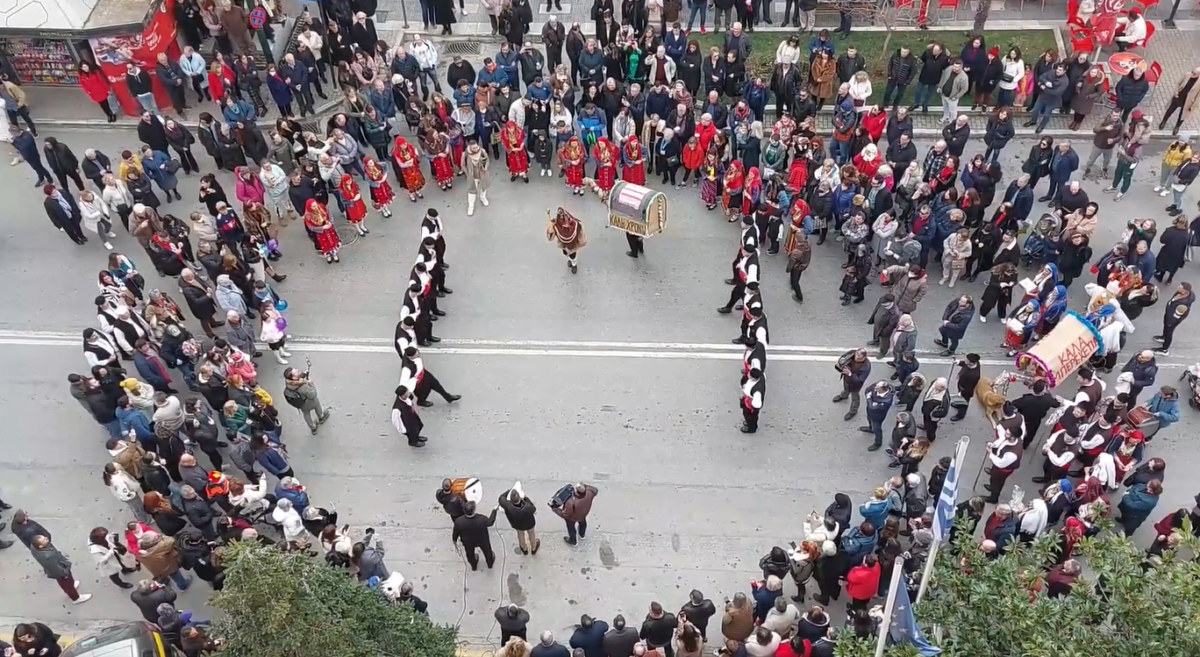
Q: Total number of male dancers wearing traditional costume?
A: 13